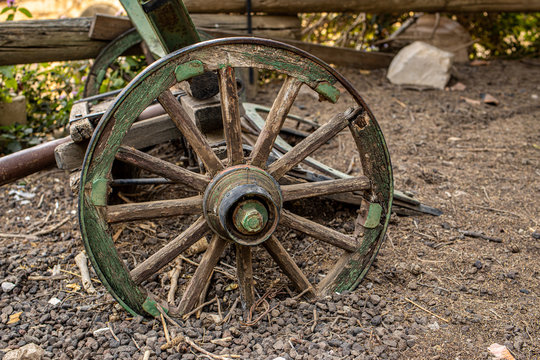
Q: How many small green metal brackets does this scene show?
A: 5